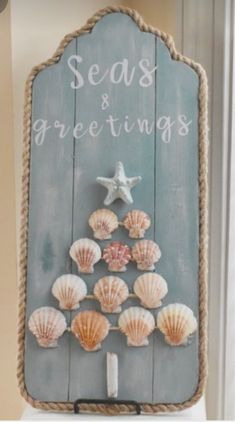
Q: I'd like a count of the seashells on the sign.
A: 12